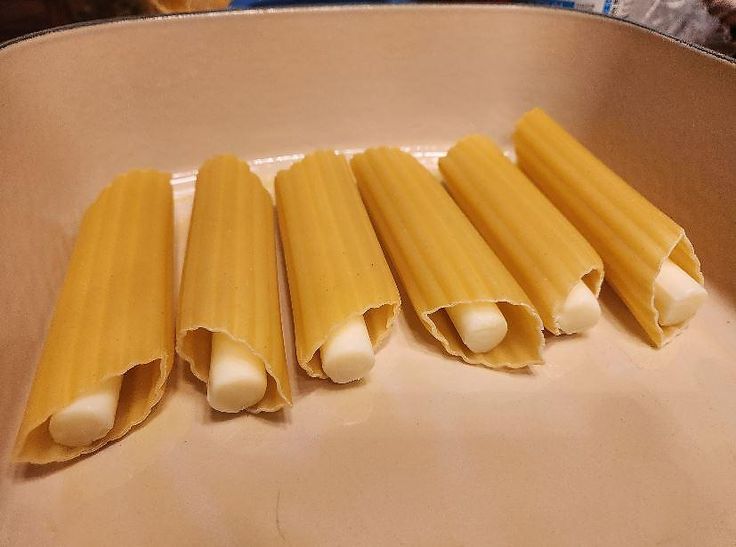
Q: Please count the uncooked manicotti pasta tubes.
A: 6